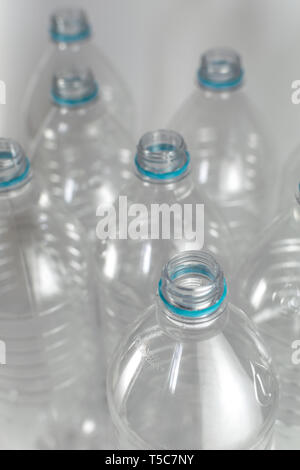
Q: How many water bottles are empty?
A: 7